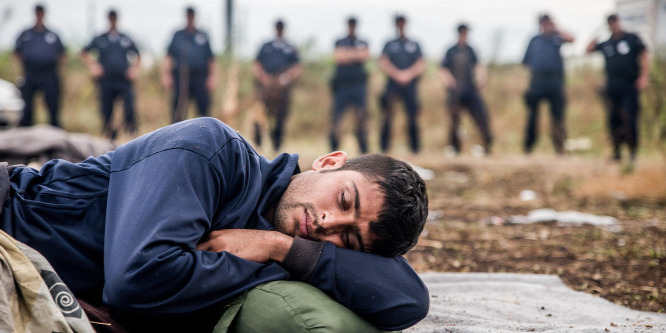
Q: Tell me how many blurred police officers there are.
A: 9